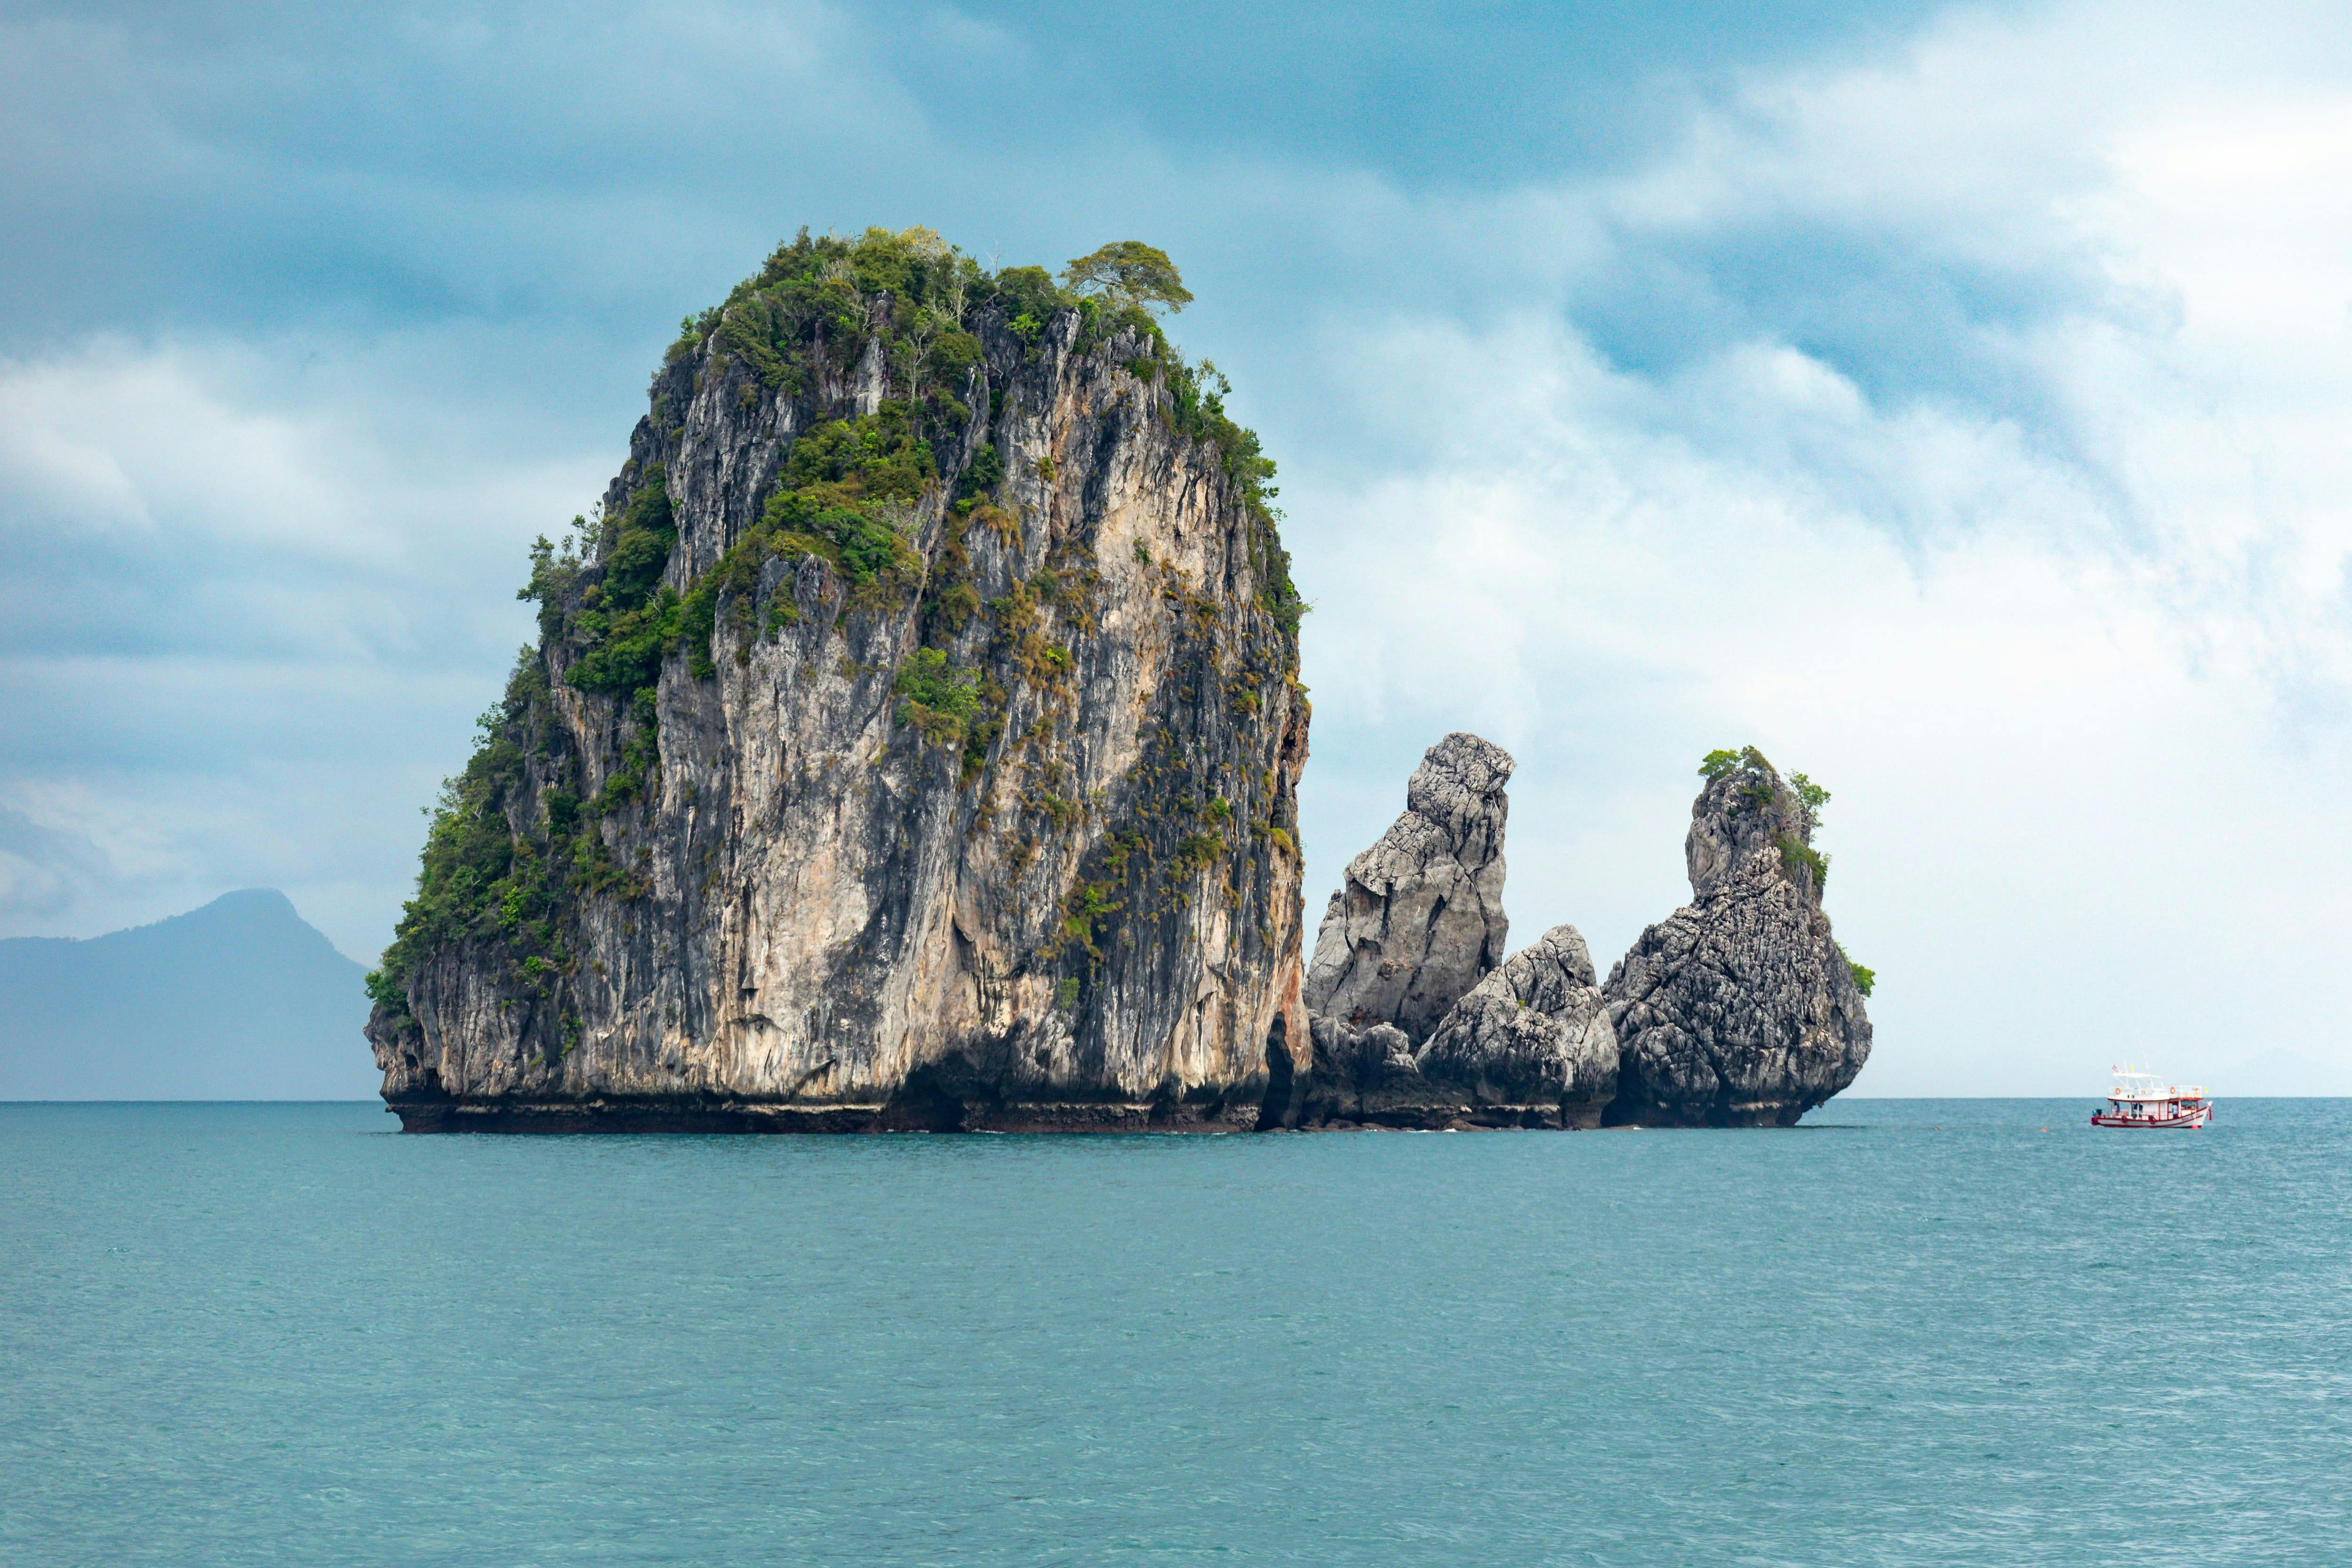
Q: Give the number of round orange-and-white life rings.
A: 2